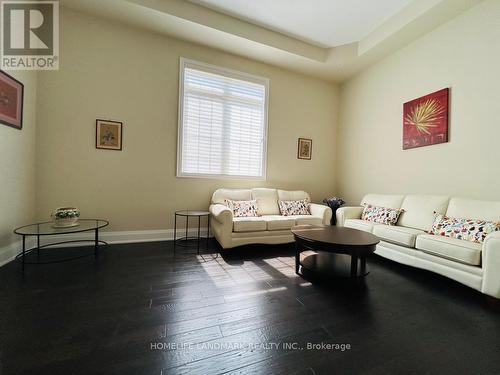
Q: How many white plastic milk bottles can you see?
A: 0